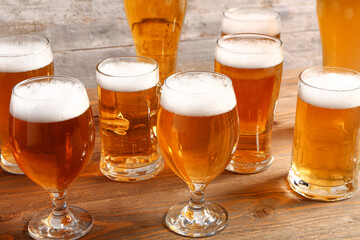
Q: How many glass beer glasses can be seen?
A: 9